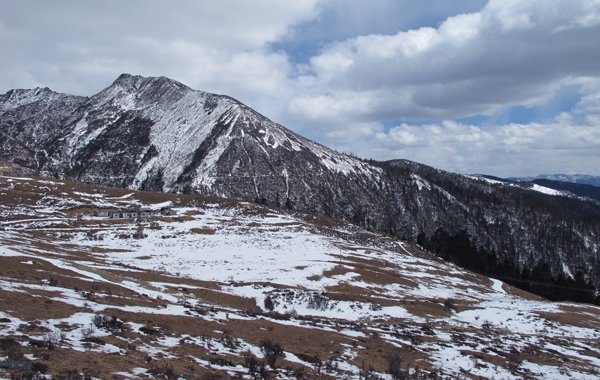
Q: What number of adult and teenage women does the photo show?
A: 0